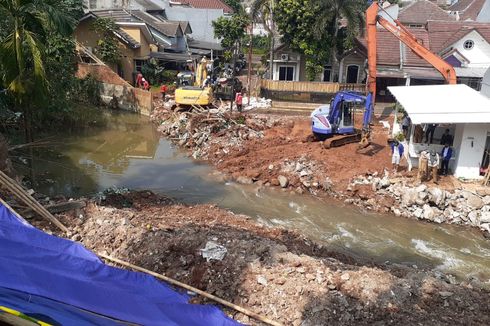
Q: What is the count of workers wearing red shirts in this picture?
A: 4